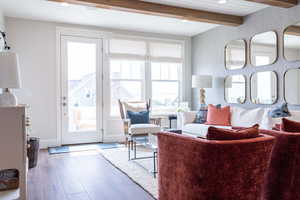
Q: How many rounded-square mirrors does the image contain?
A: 6